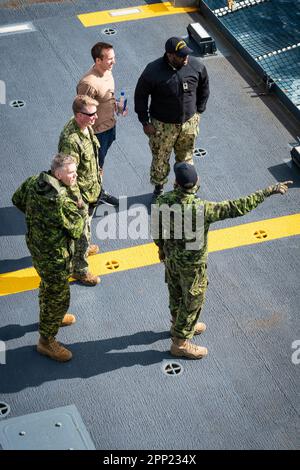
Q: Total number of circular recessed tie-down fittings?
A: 7